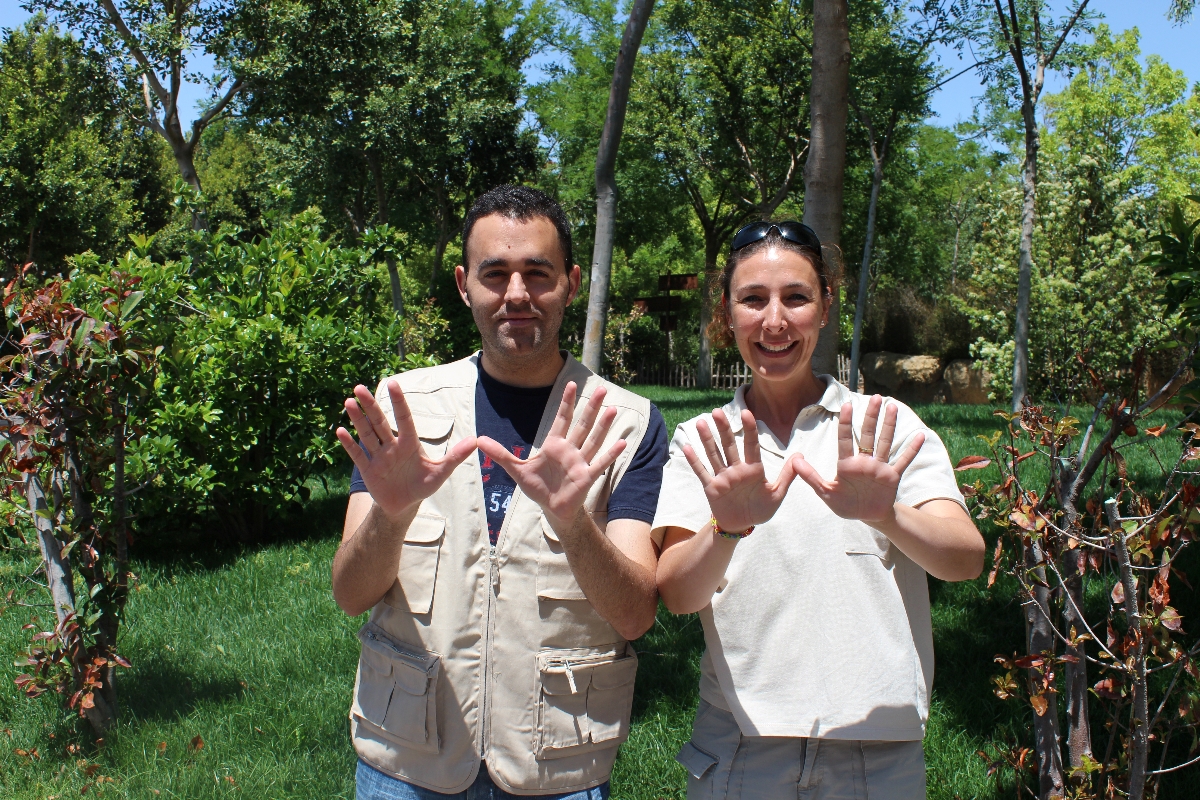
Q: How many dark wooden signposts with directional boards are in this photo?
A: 1